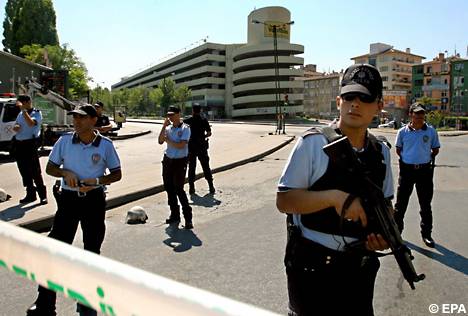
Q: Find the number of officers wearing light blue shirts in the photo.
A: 5